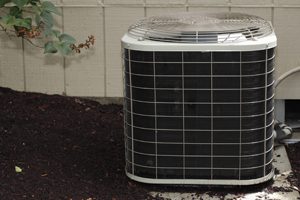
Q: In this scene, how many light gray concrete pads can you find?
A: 1